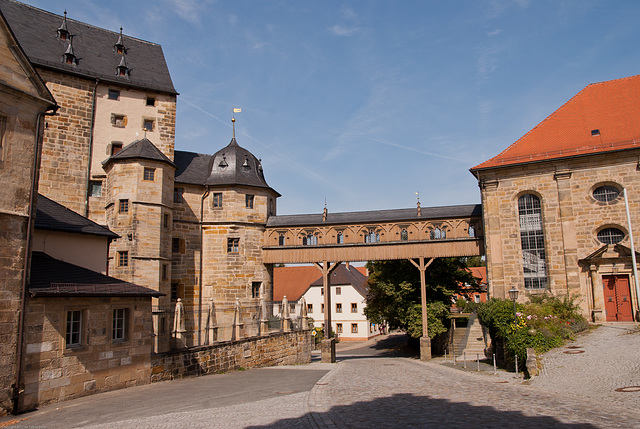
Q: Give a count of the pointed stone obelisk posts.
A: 6